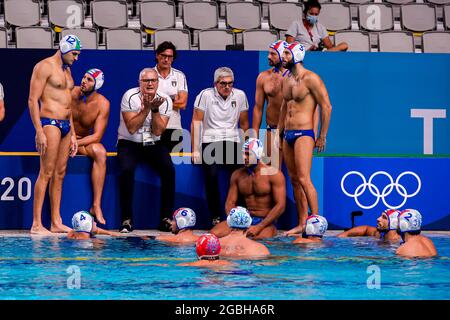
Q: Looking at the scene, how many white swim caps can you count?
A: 11